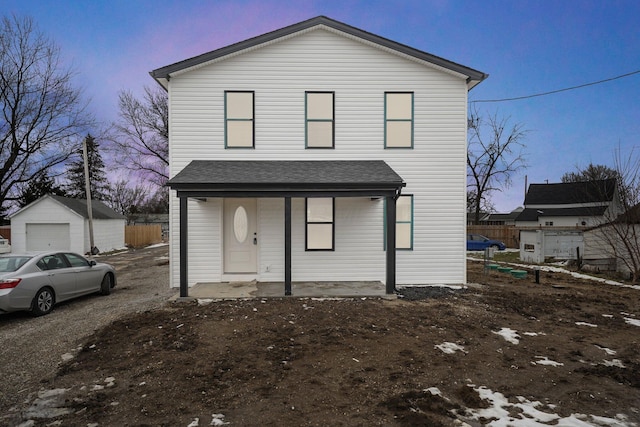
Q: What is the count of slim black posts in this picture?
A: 3